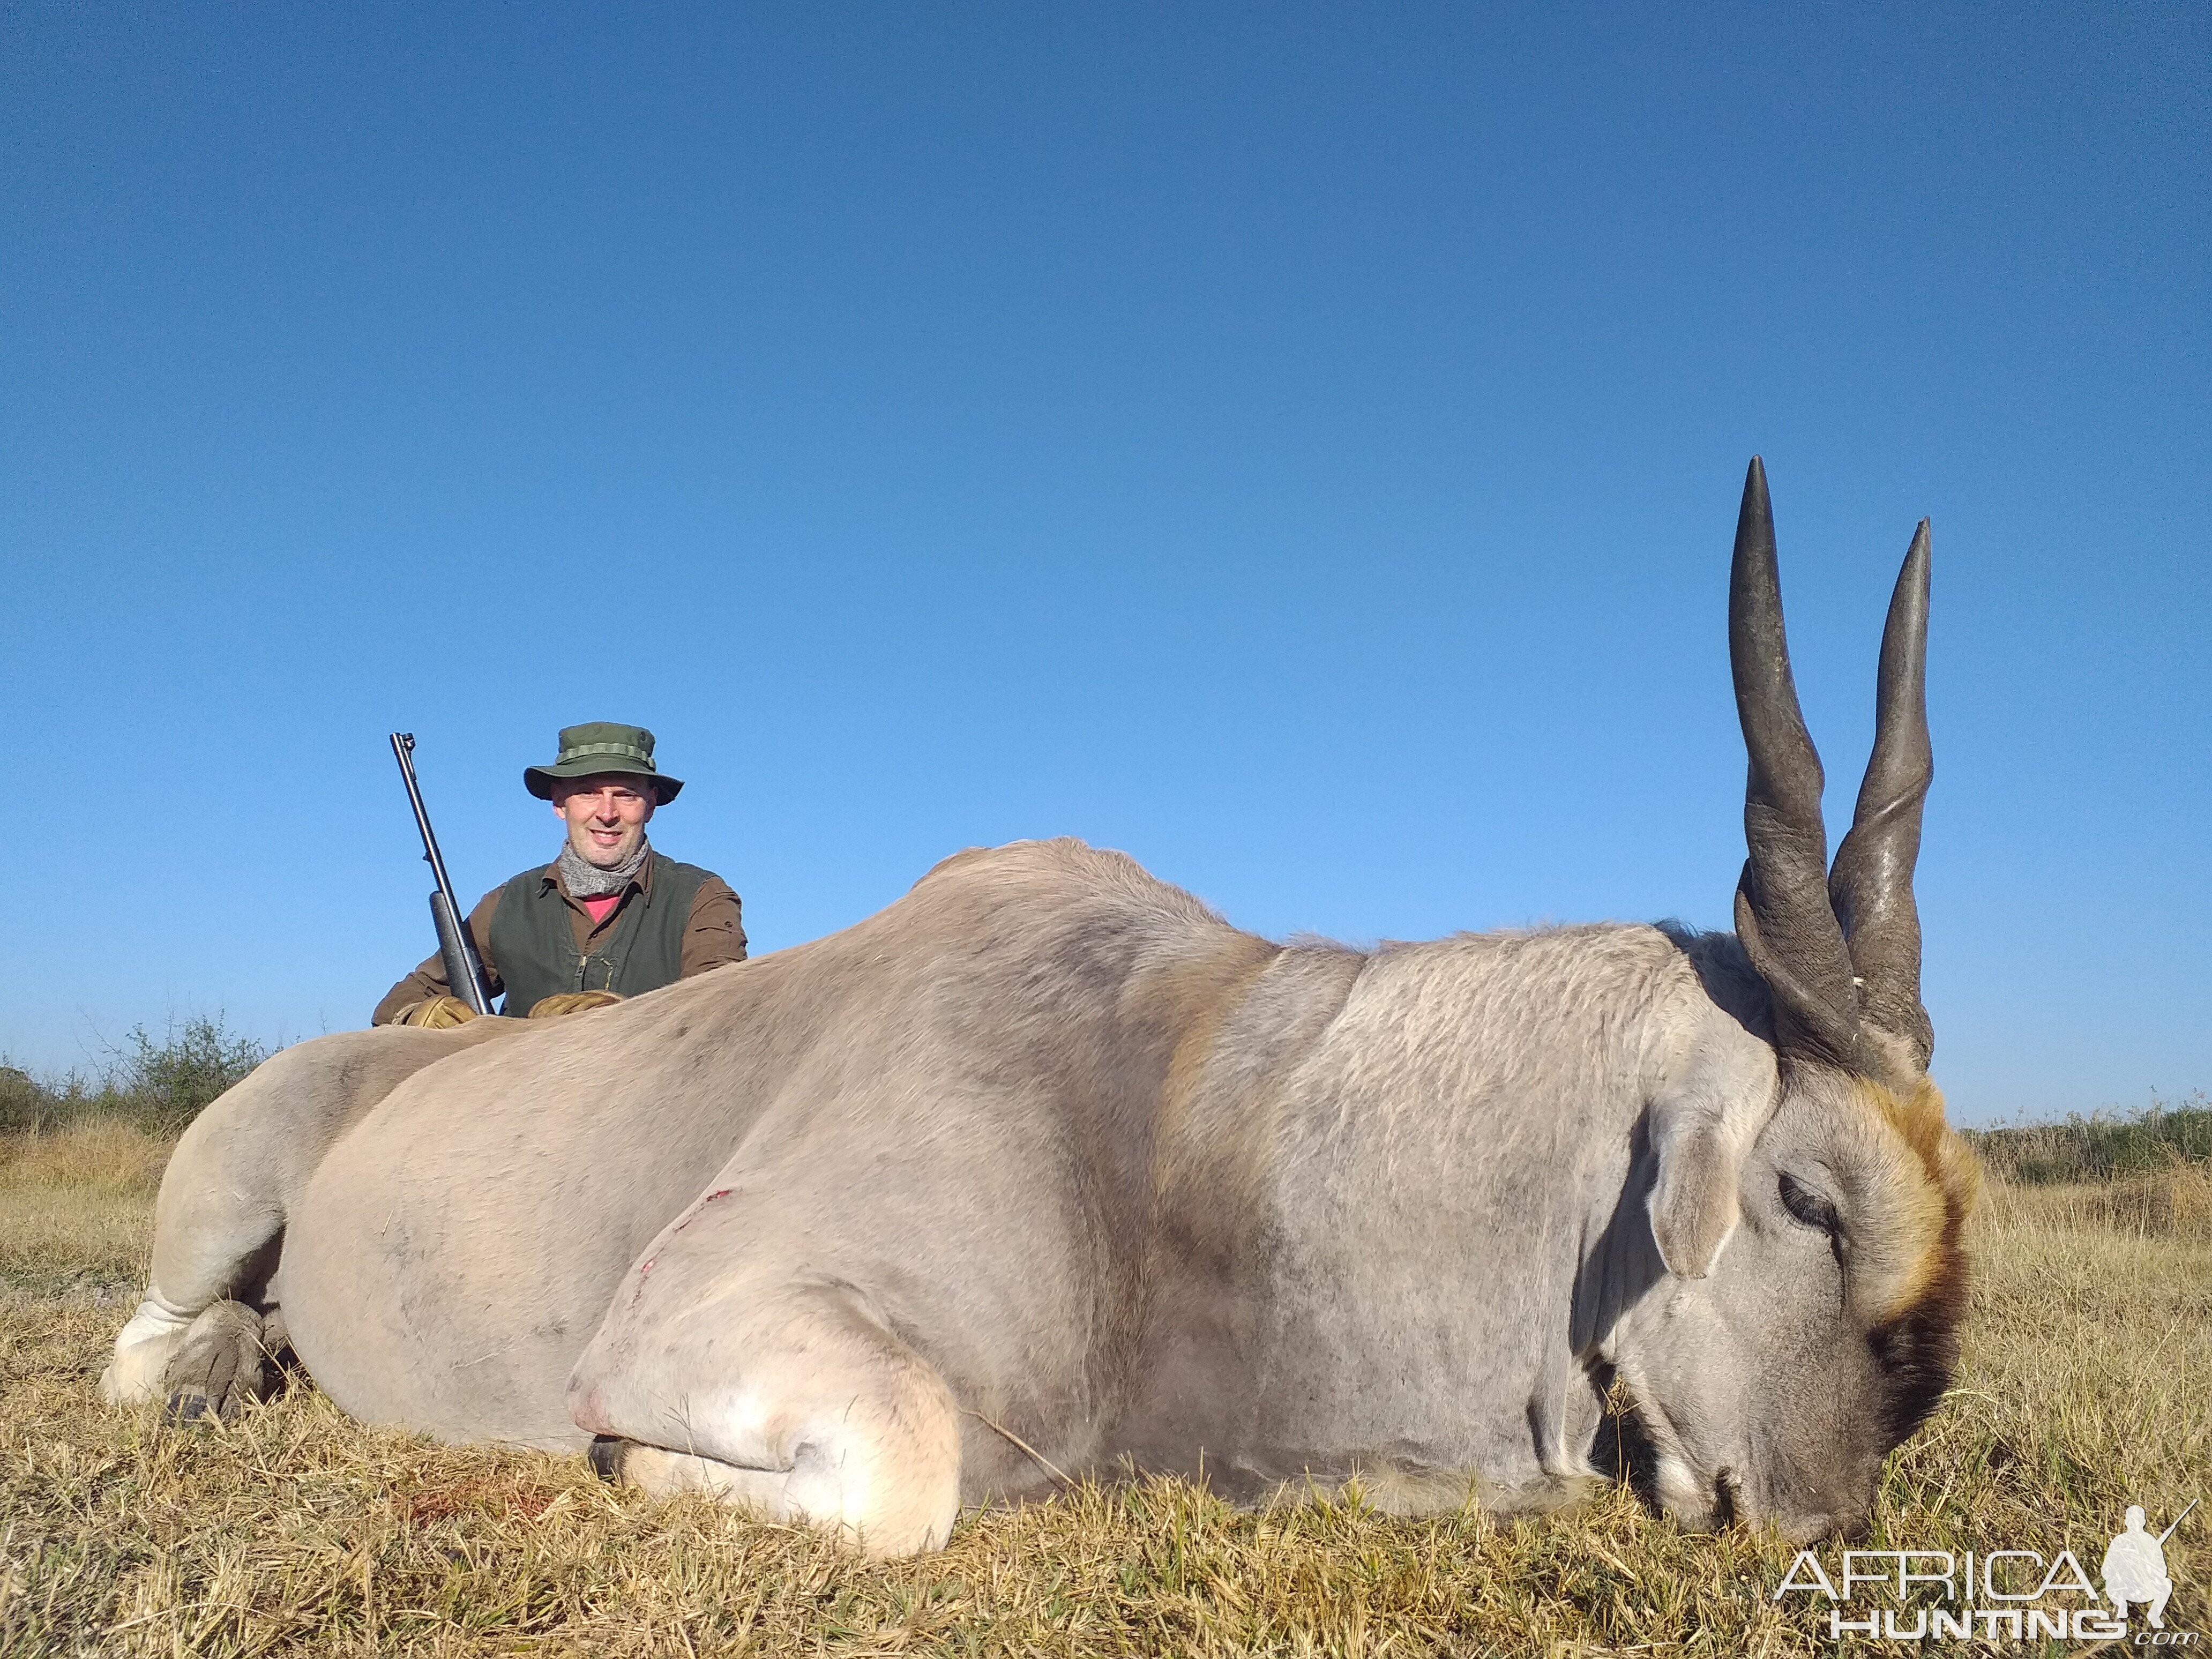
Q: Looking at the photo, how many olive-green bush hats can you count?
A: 1